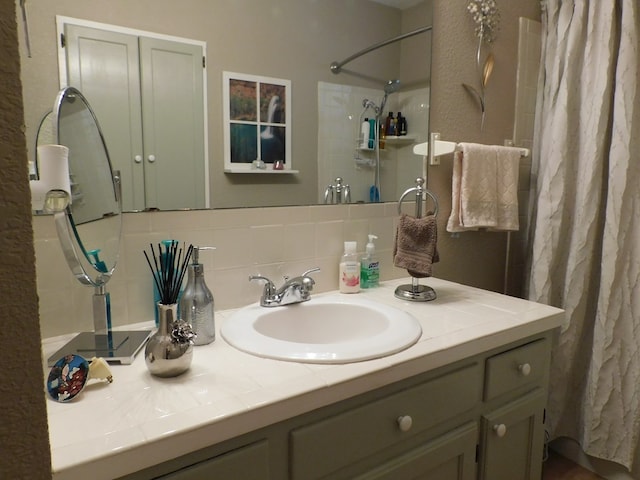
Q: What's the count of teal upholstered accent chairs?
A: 0